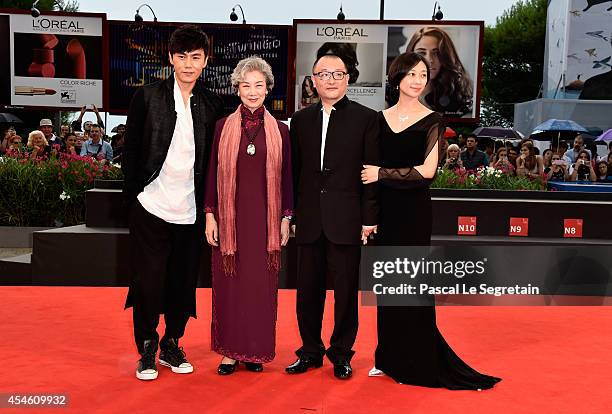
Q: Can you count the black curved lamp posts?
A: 5